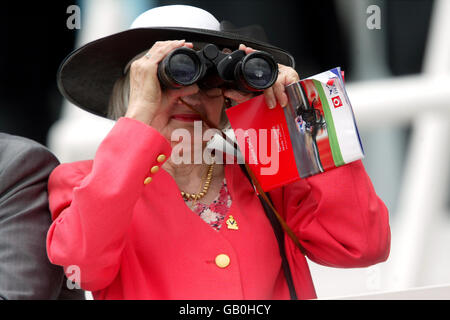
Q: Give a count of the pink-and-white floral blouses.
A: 1